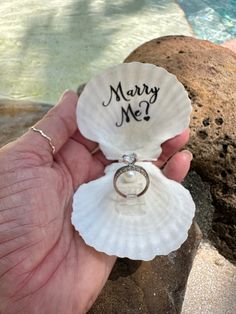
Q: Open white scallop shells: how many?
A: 1